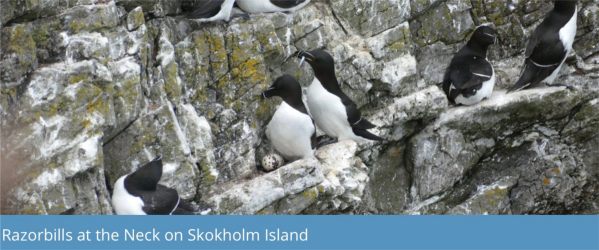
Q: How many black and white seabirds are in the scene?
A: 7